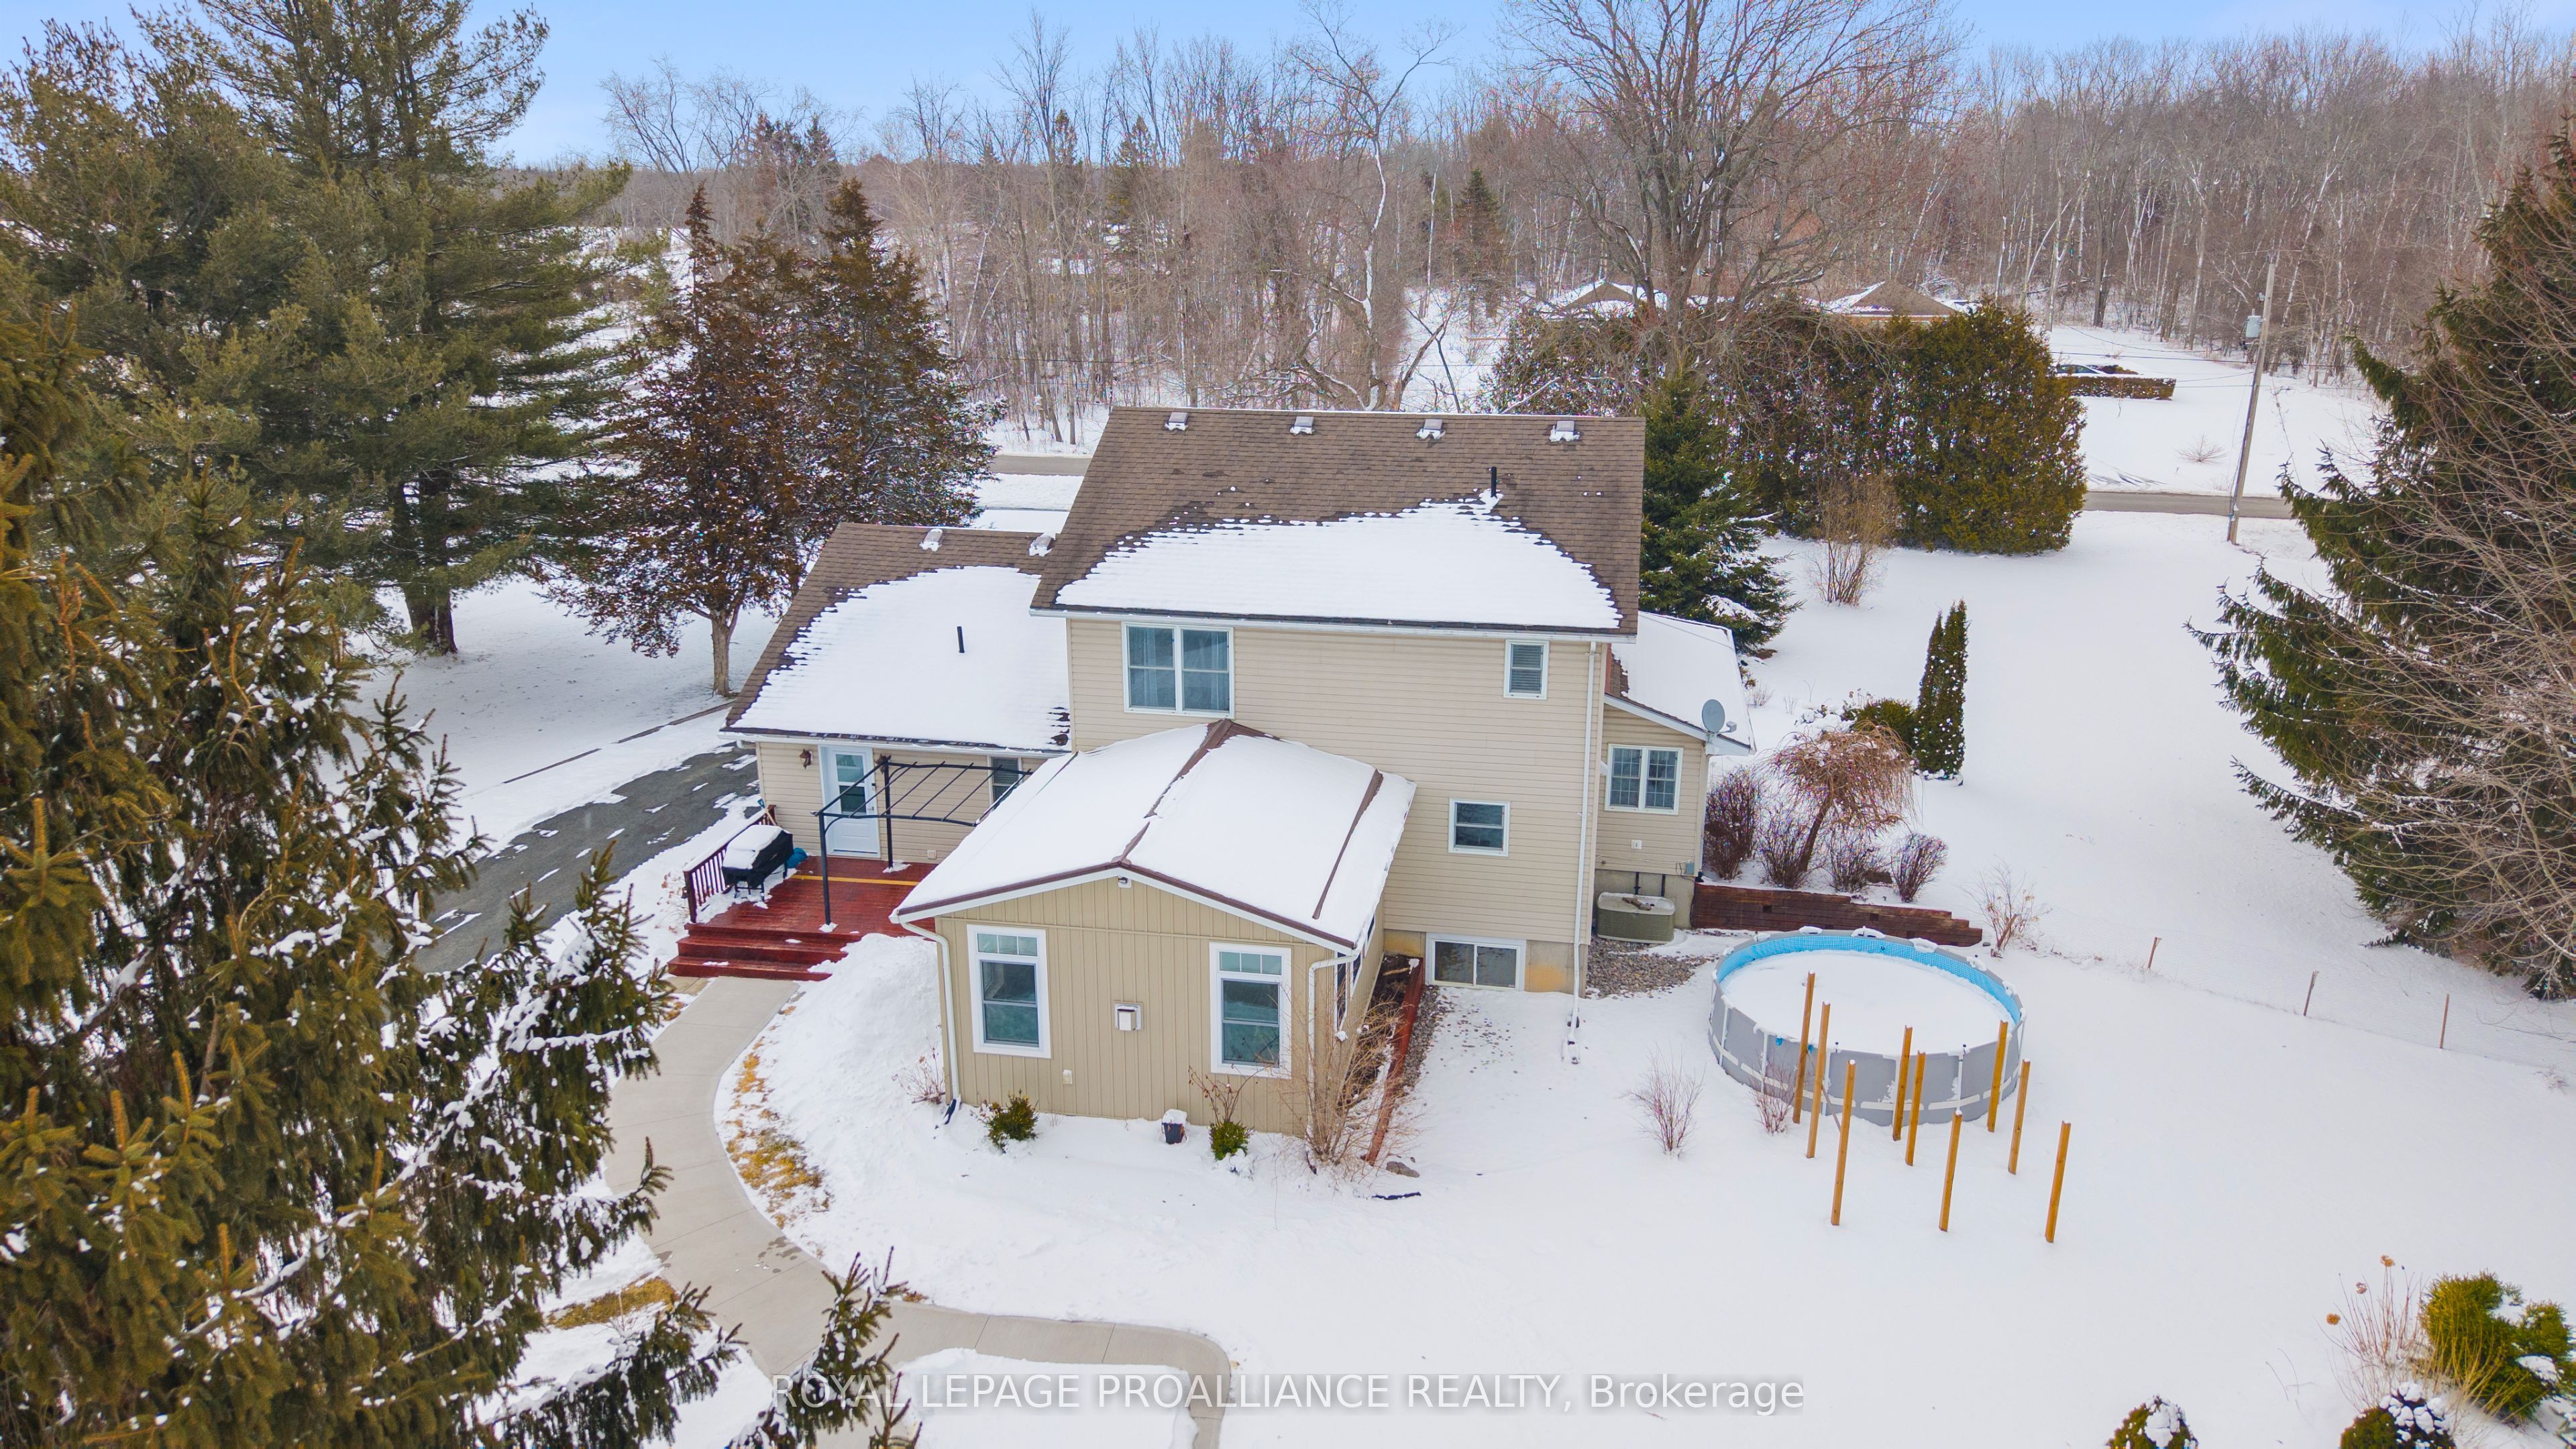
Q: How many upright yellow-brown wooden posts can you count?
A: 9